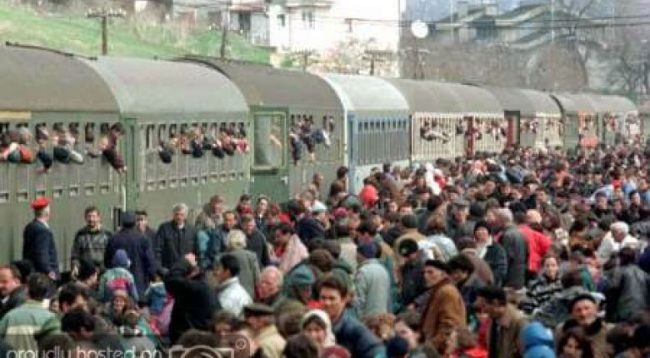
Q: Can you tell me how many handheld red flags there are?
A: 0